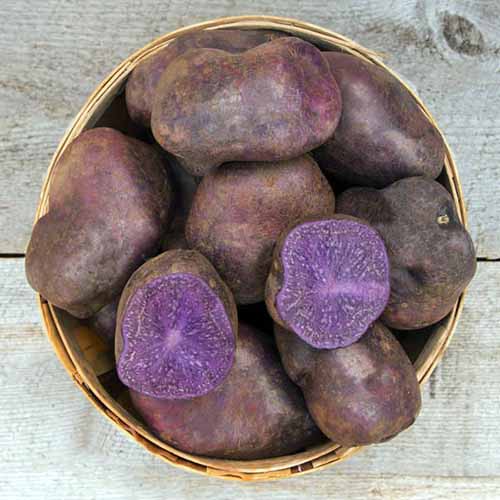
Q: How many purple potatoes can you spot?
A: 10